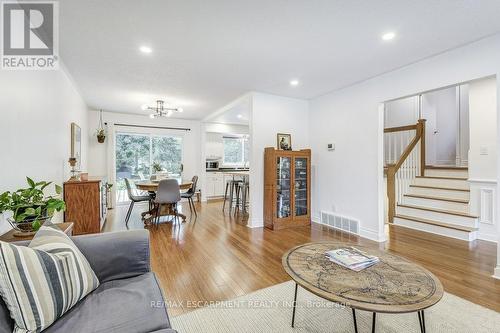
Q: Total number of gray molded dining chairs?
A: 3